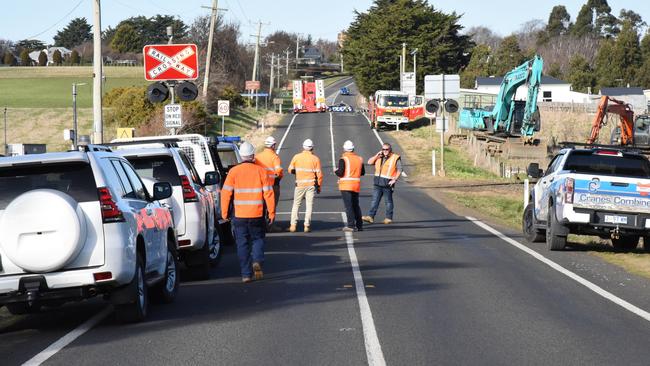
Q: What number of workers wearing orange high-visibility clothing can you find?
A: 5